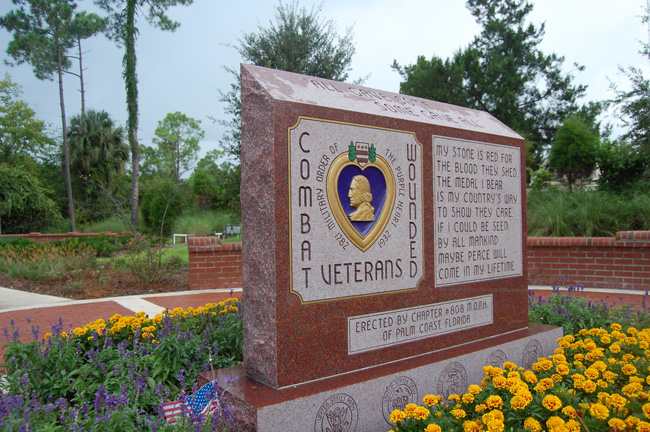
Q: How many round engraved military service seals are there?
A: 5